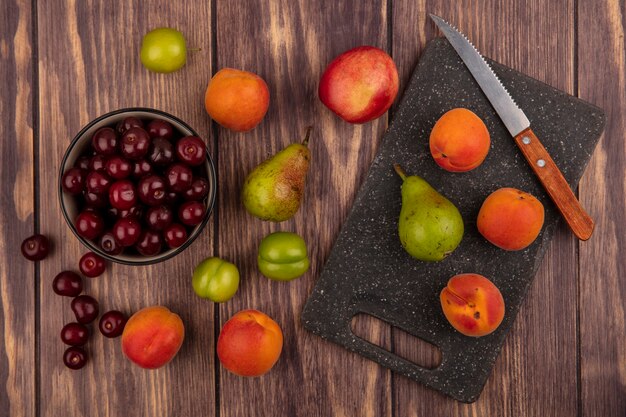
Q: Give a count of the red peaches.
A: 1